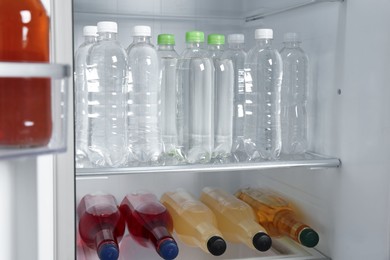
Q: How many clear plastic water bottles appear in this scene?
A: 9